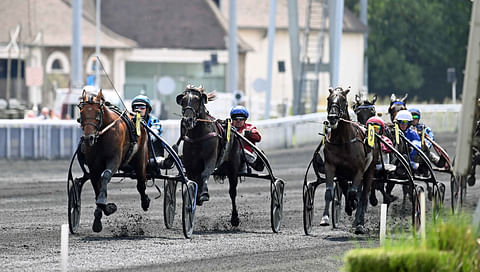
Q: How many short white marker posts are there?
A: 3